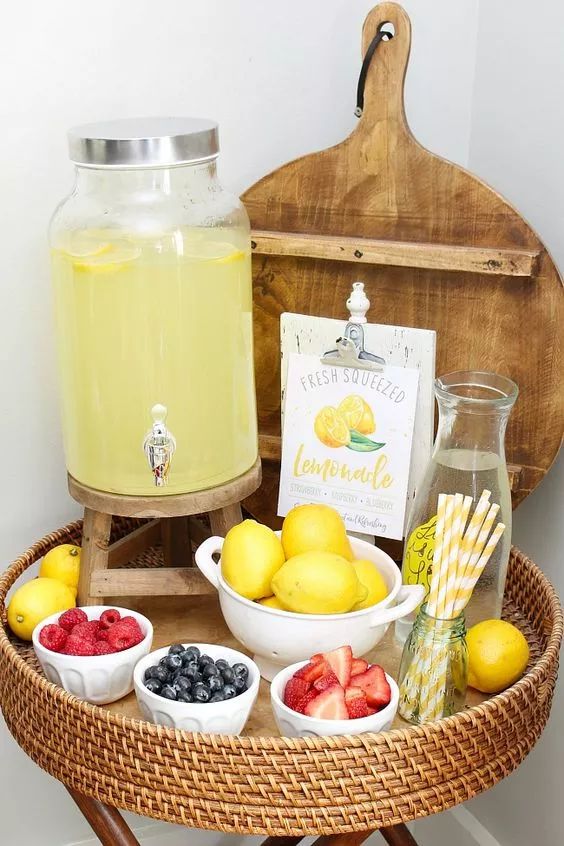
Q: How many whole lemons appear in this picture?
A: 8